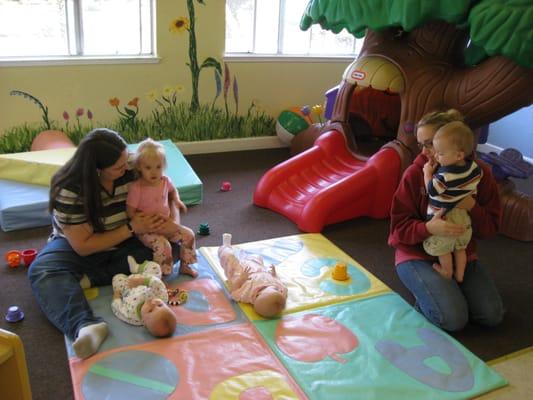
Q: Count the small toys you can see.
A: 7